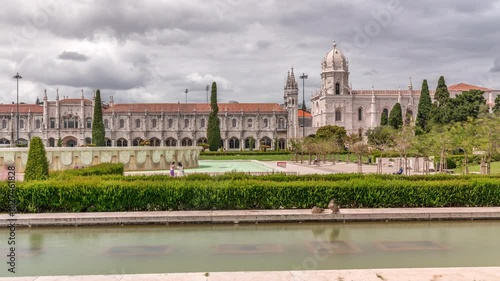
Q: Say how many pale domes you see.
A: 1